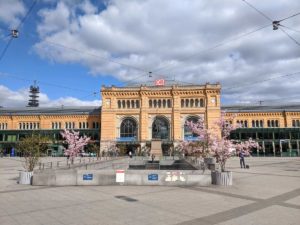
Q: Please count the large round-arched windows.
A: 3